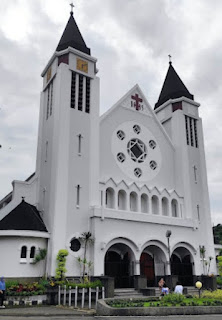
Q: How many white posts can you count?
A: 8